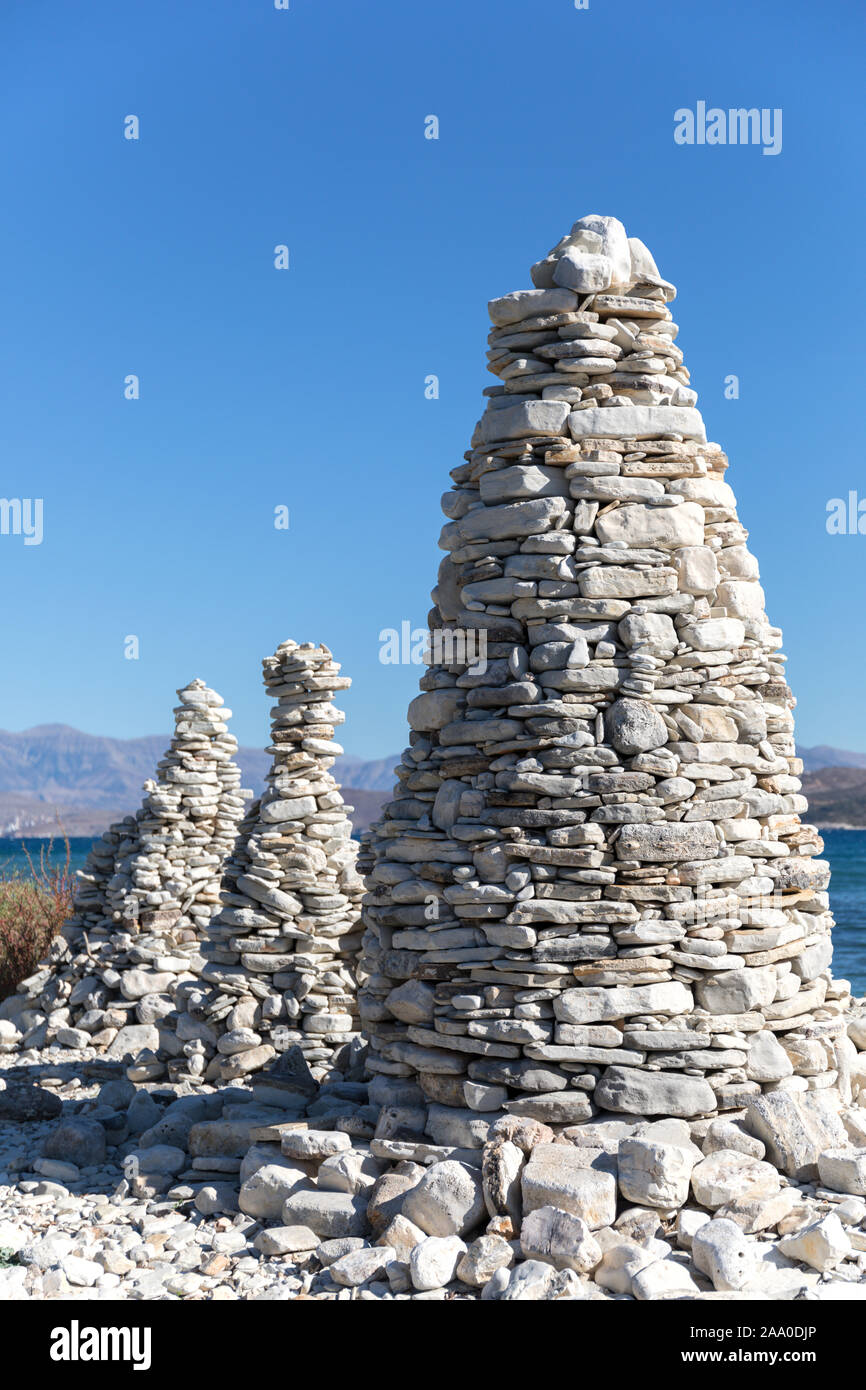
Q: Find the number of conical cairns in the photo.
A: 3